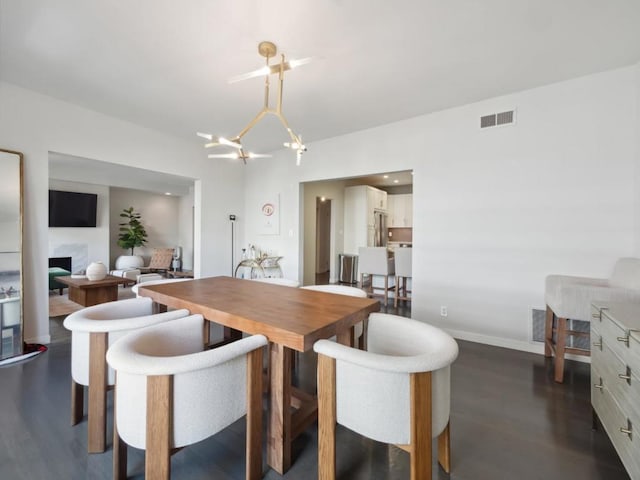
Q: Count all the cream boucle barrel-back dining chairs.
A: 6